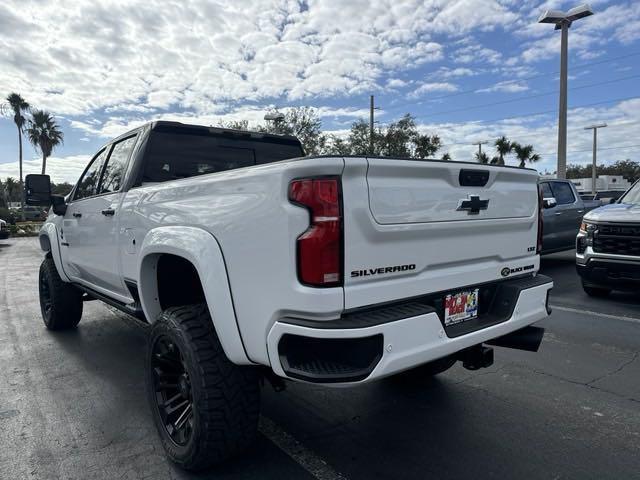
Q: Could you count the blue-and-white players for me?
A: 0